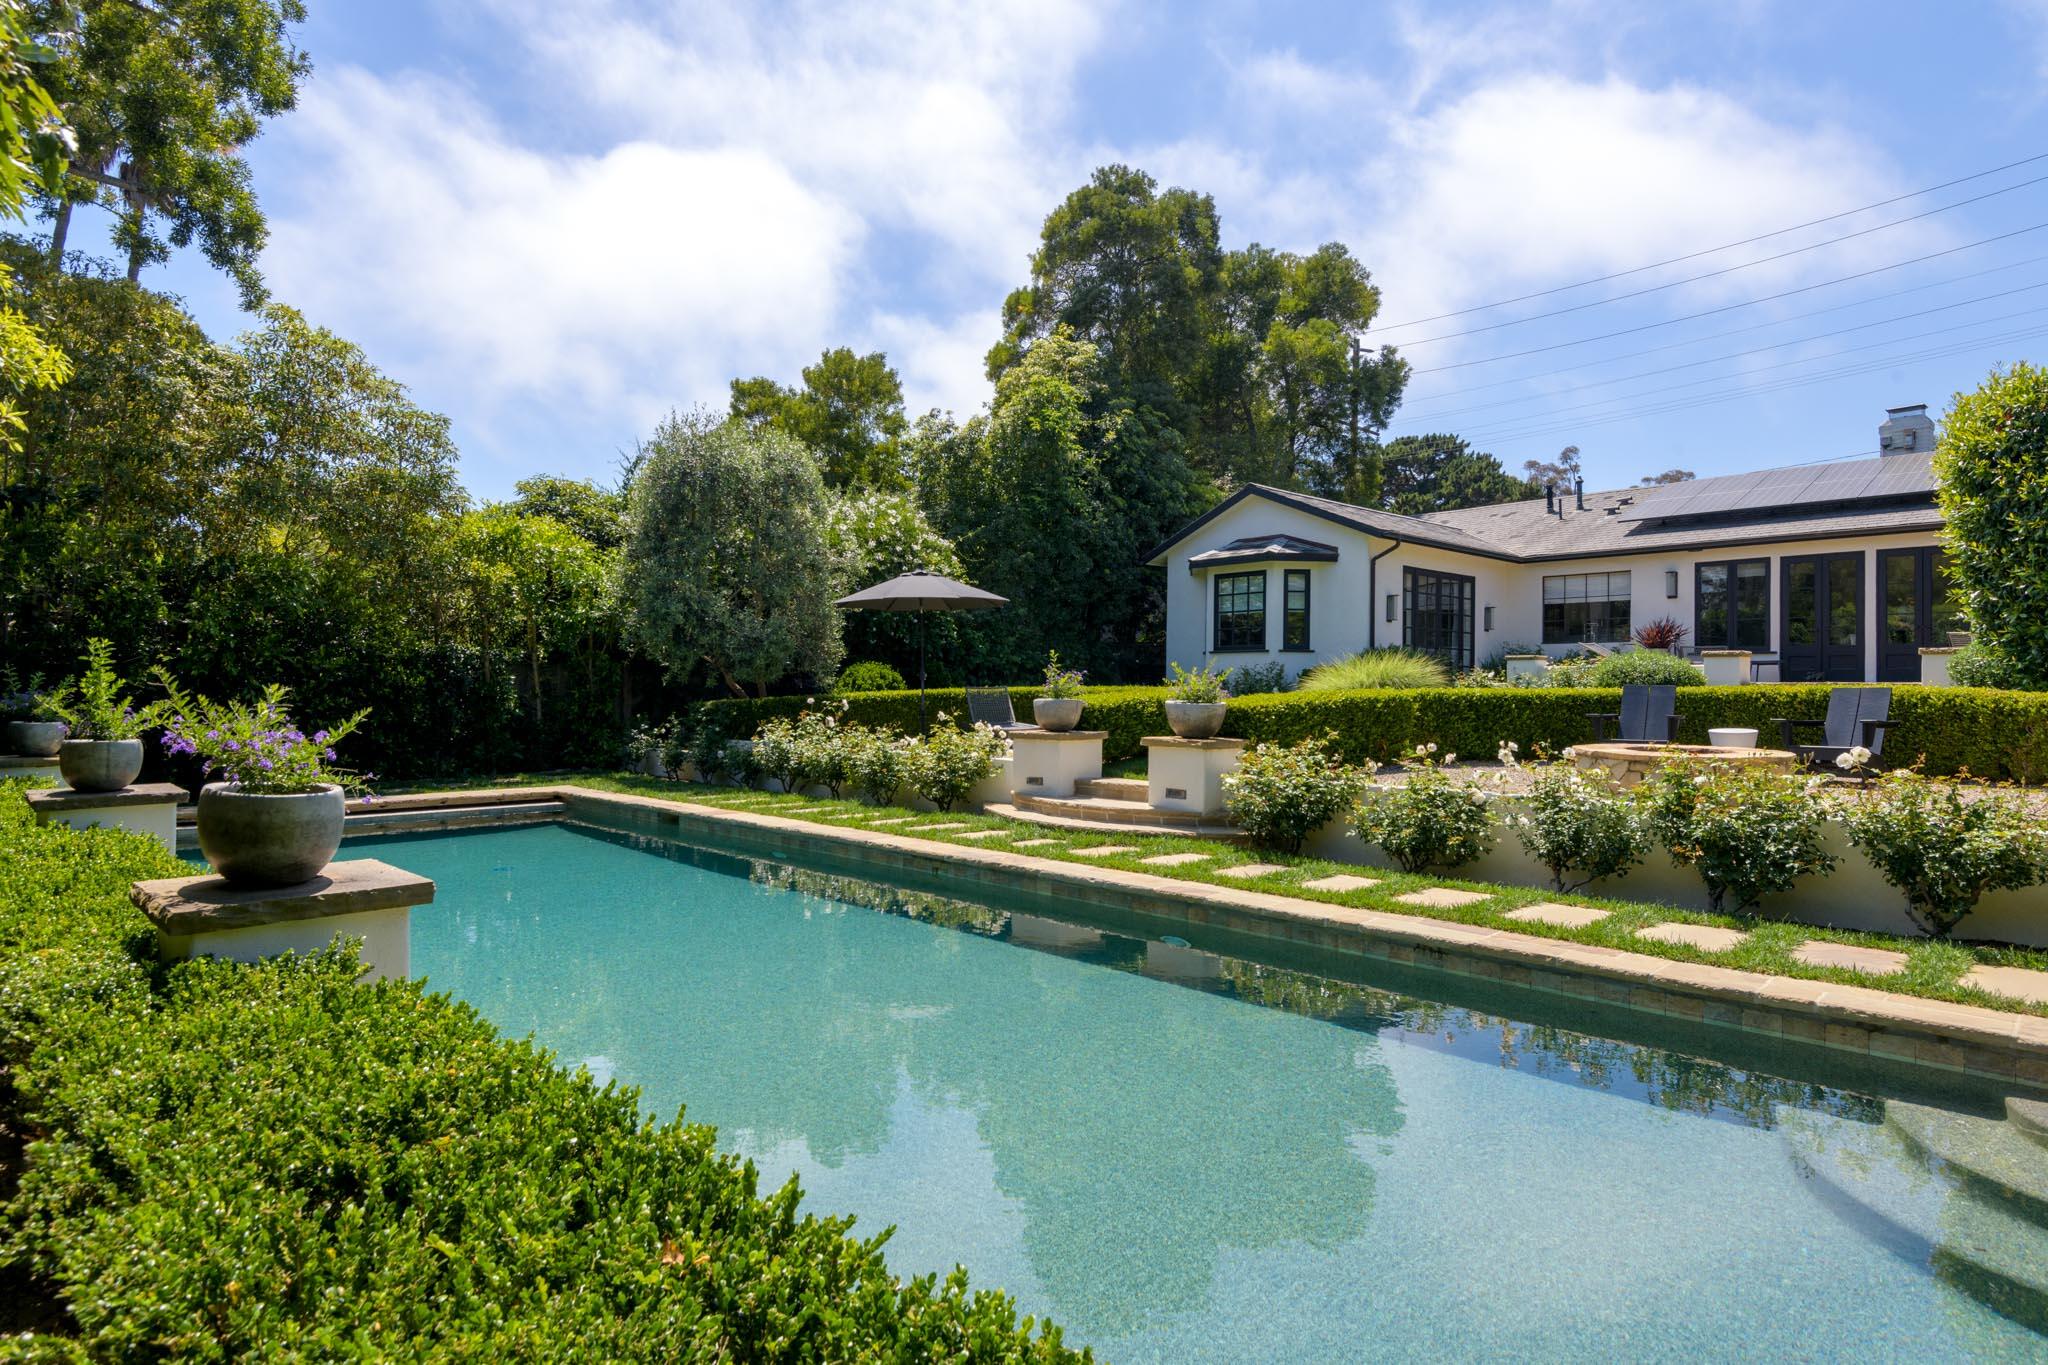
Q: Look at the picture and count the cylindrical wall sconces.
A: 3